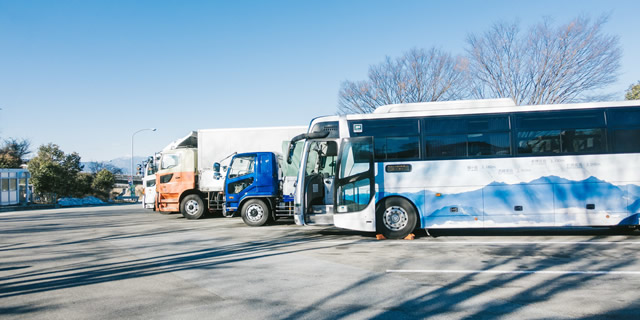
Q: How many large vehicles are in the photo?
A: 4